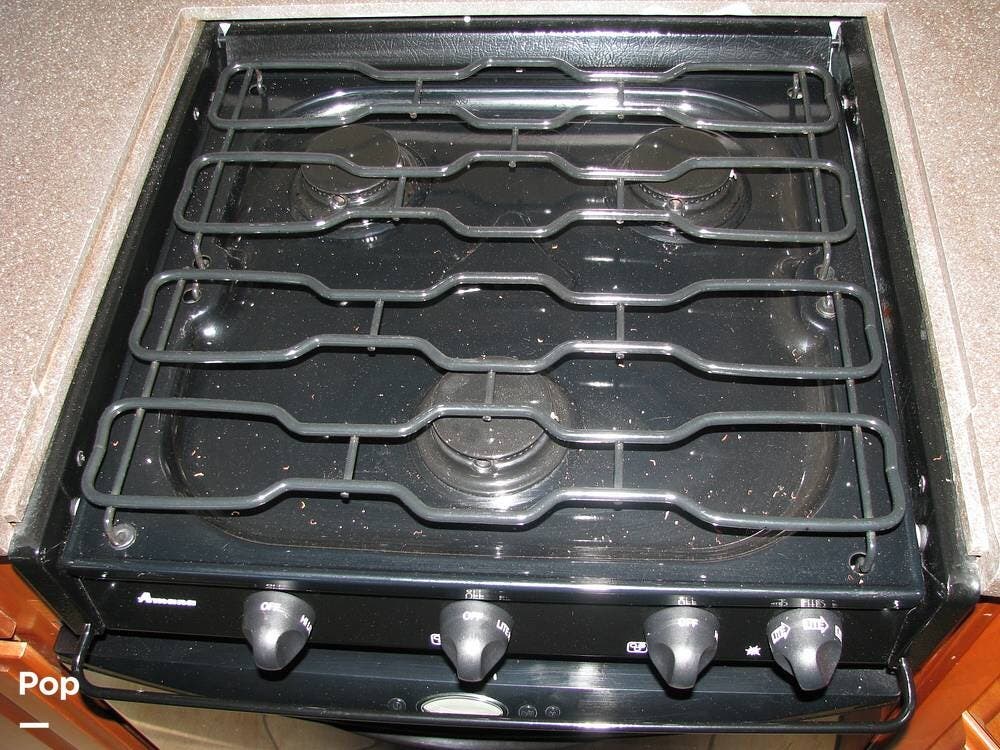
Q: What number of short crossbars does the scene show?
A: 10